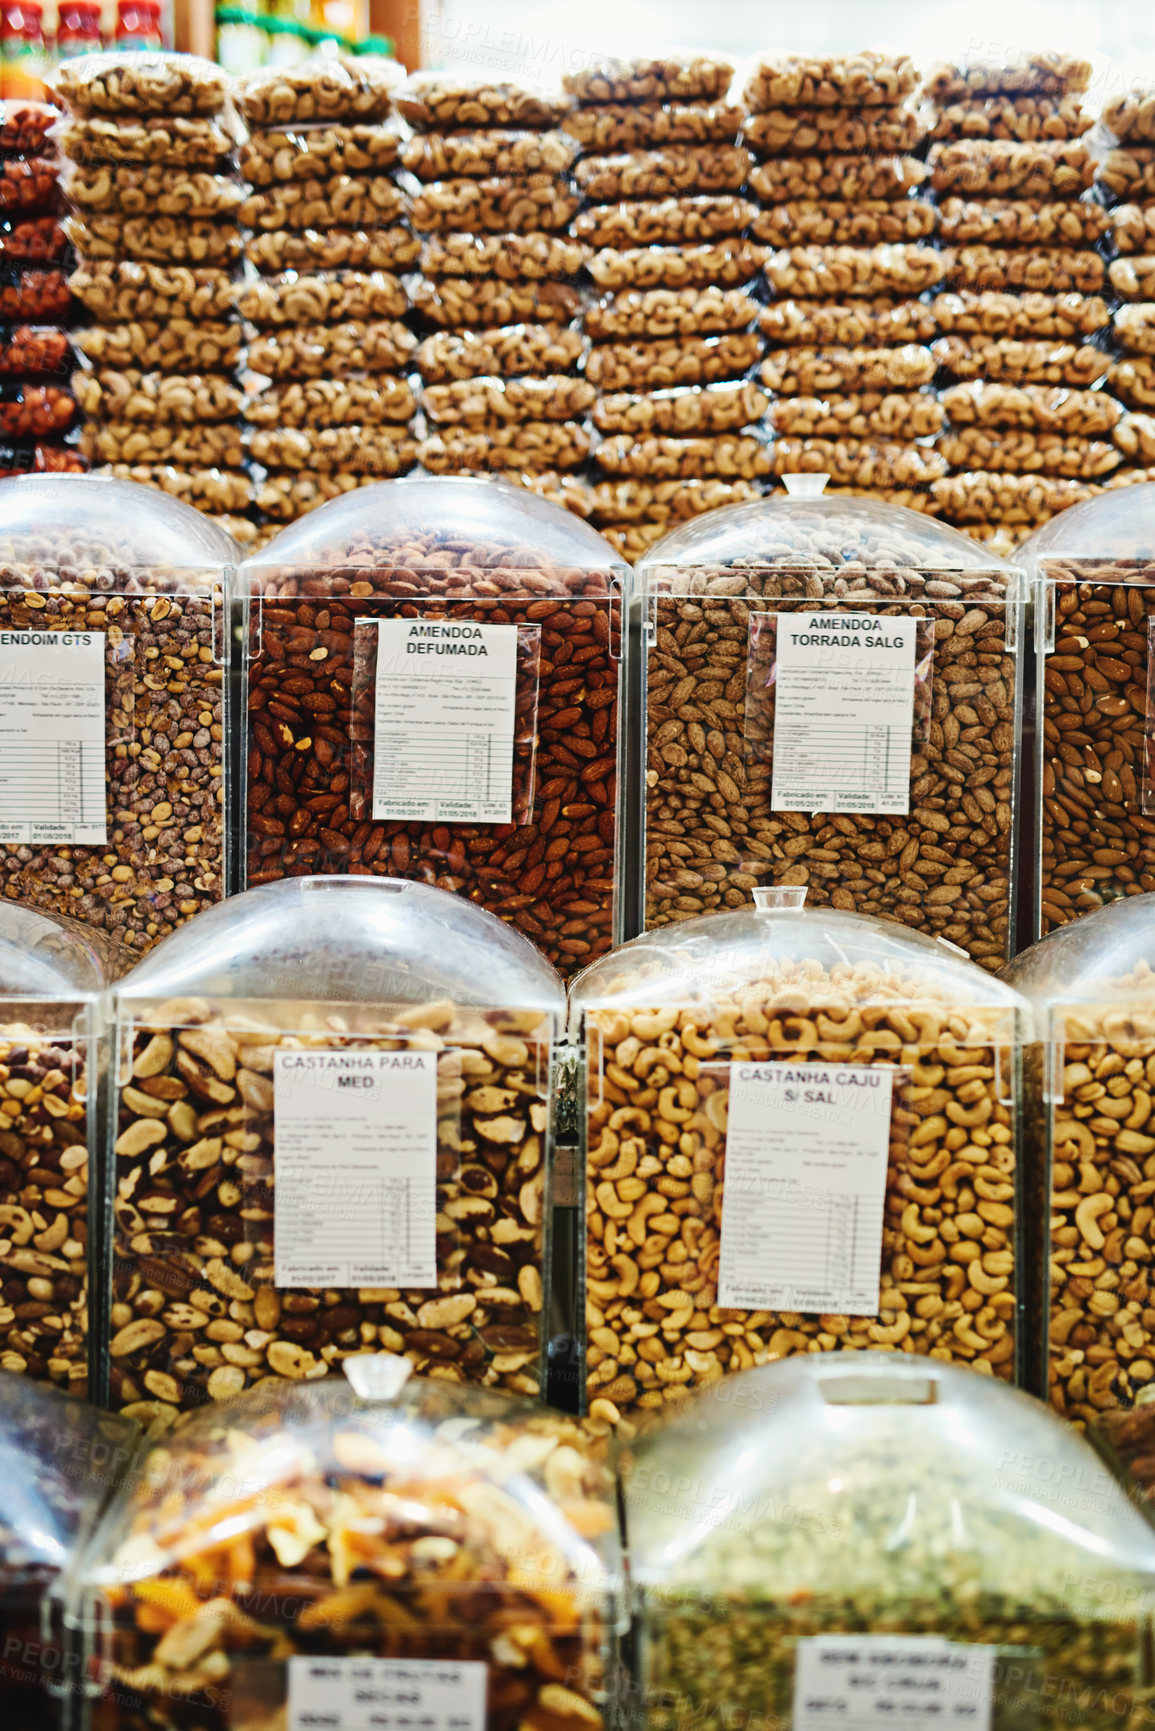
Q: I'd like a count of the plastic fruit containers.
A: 11